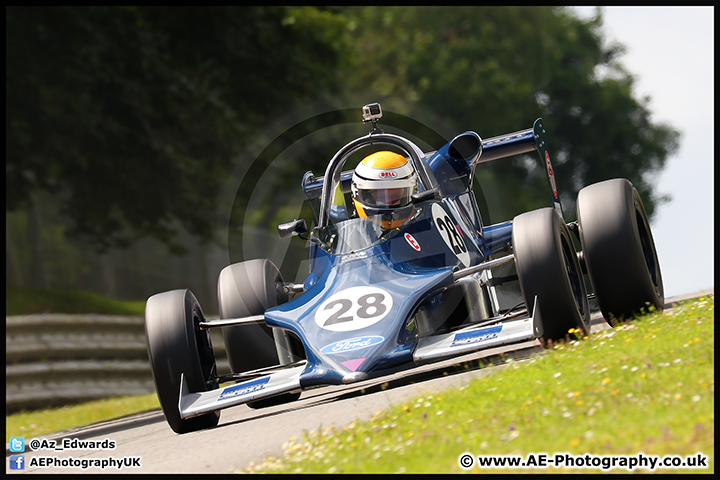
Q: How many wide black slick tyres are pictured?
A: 4